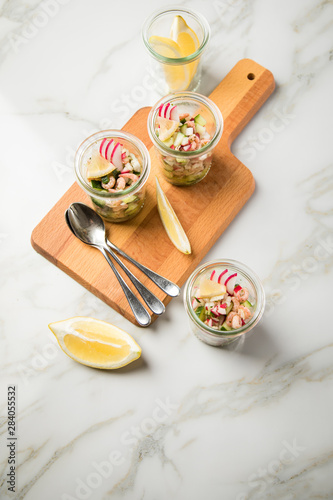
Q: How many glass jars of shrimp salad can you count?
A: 3